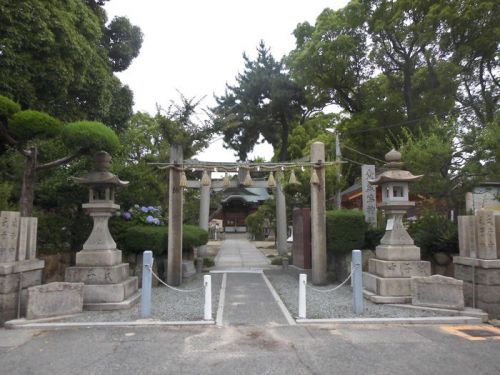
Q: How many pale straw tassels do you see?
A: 7